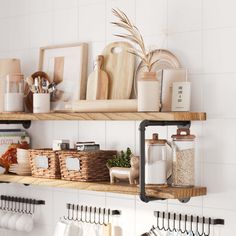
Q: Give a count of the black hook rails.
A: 3